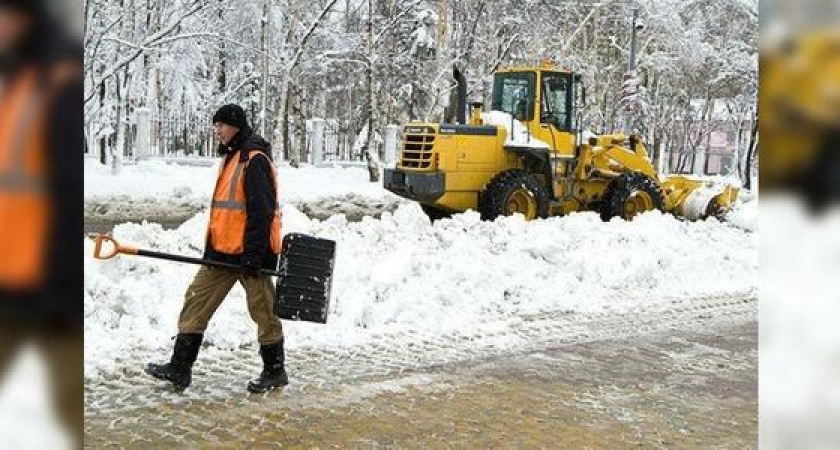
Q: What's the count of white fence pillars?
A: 3